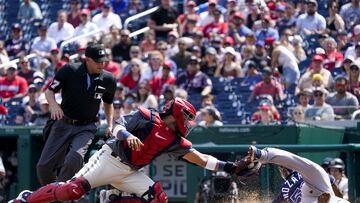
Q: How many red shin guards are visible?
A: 2